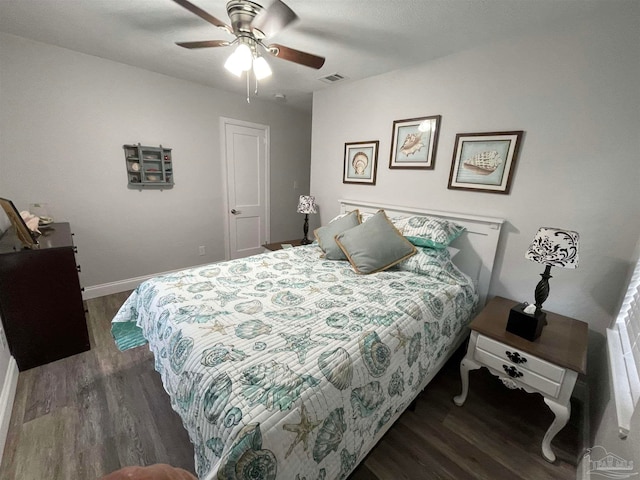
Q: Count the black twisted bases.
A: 2